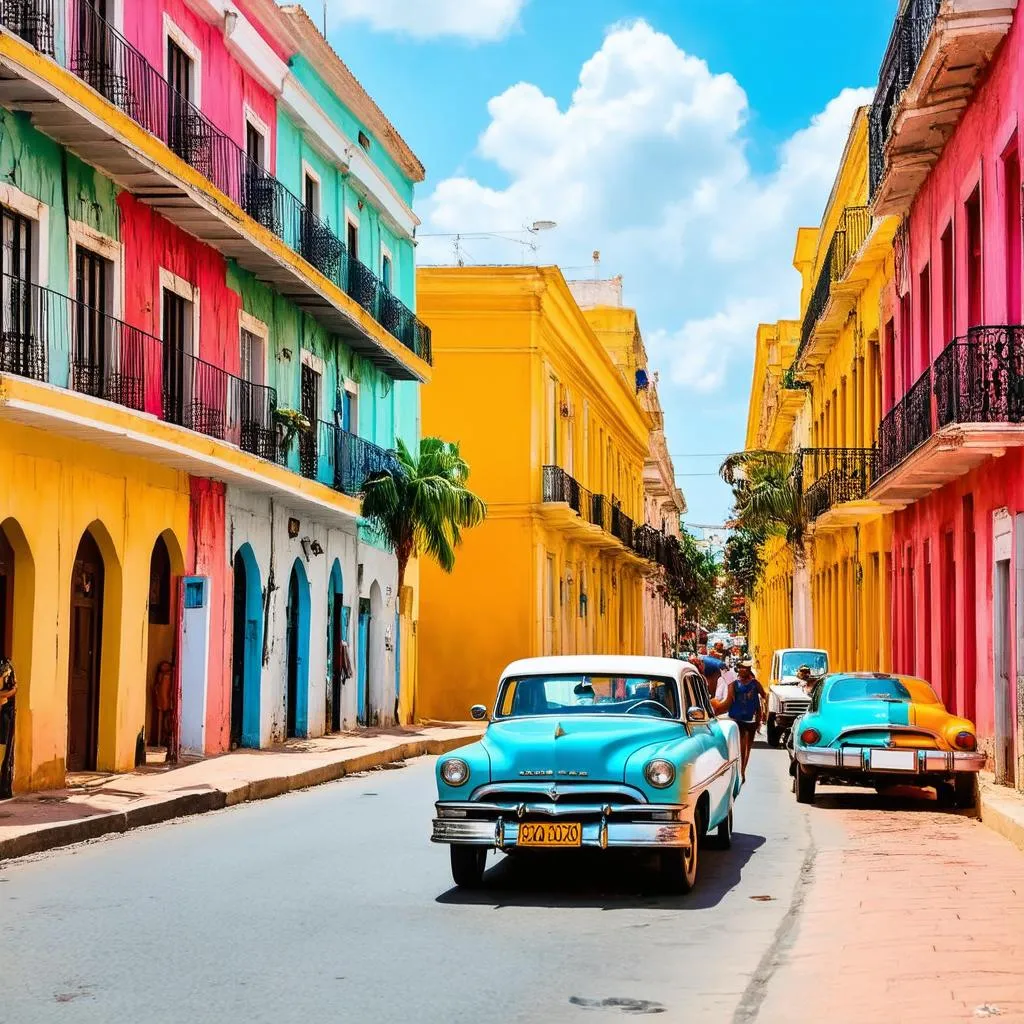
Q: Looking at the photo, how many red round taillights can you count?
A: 2